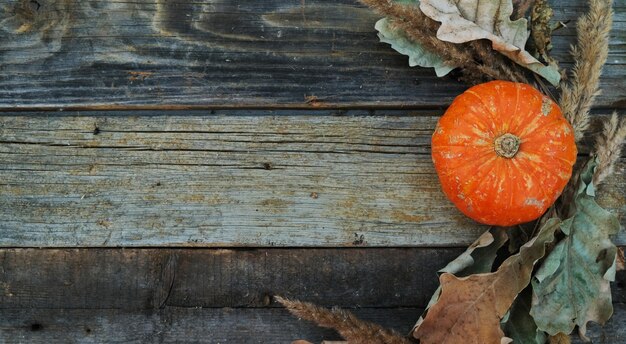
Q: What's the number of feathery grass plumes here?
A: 4